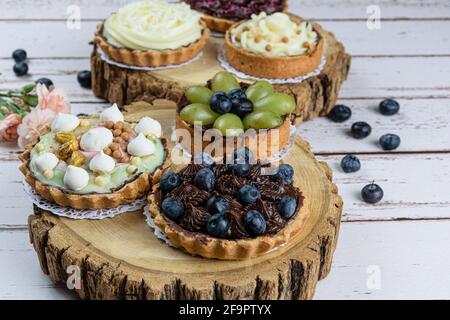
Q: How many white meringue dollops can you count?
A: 8